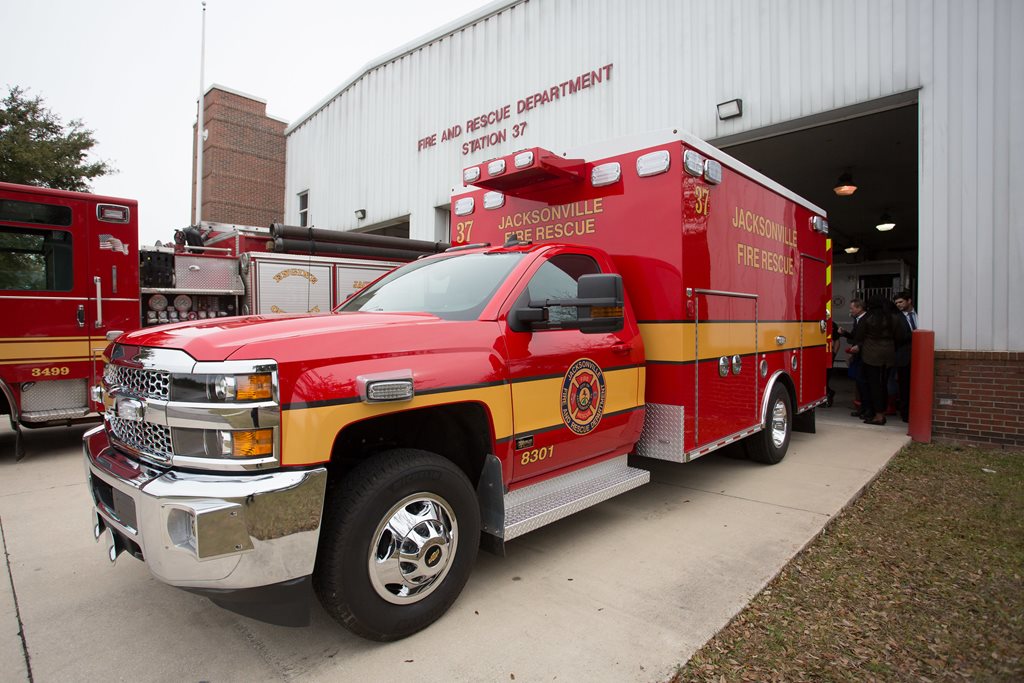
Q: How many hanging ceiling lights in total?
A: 3